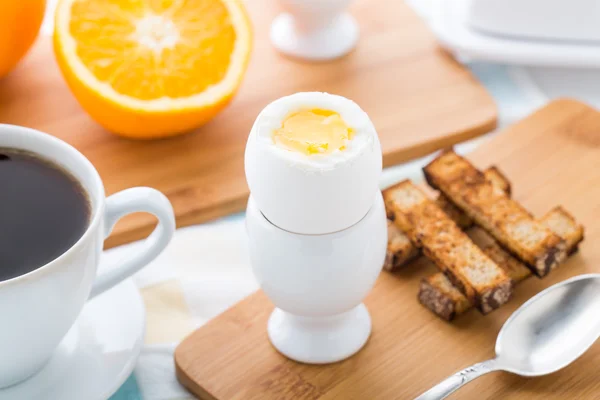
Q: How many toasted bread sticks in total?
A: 4